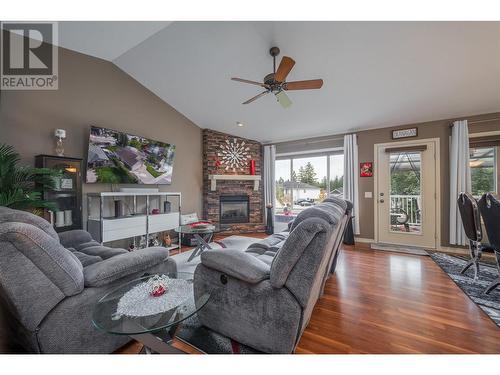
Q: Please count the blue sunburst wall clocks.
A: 0